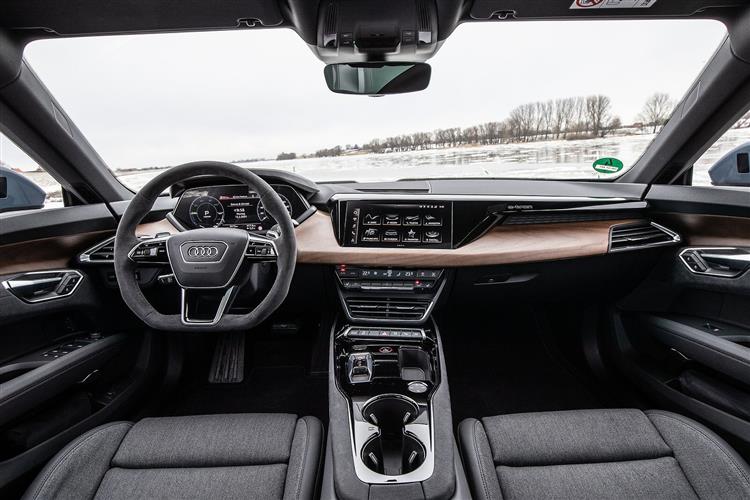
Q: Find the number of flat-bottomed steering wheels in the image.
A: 1